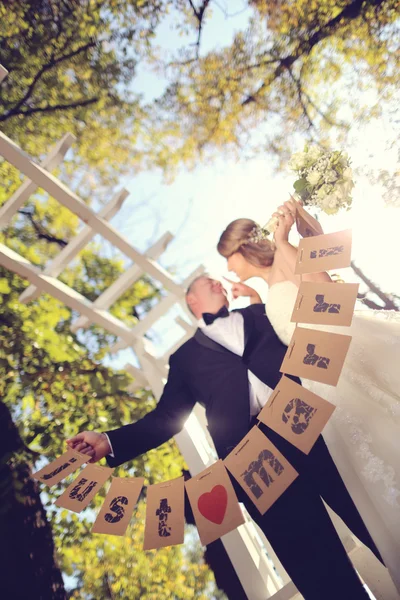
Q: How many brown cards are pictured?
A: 12